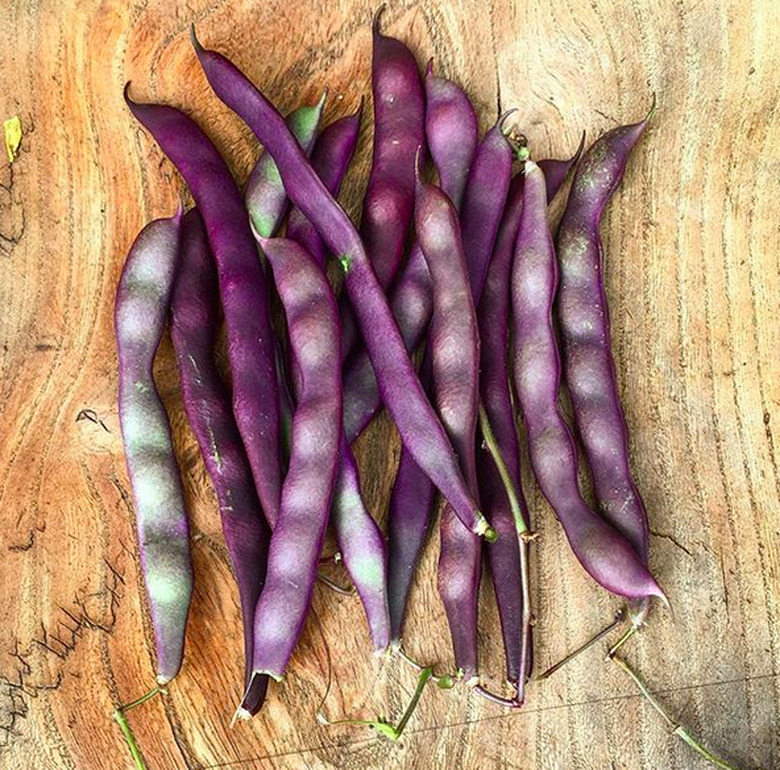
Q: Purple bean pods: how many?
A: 14